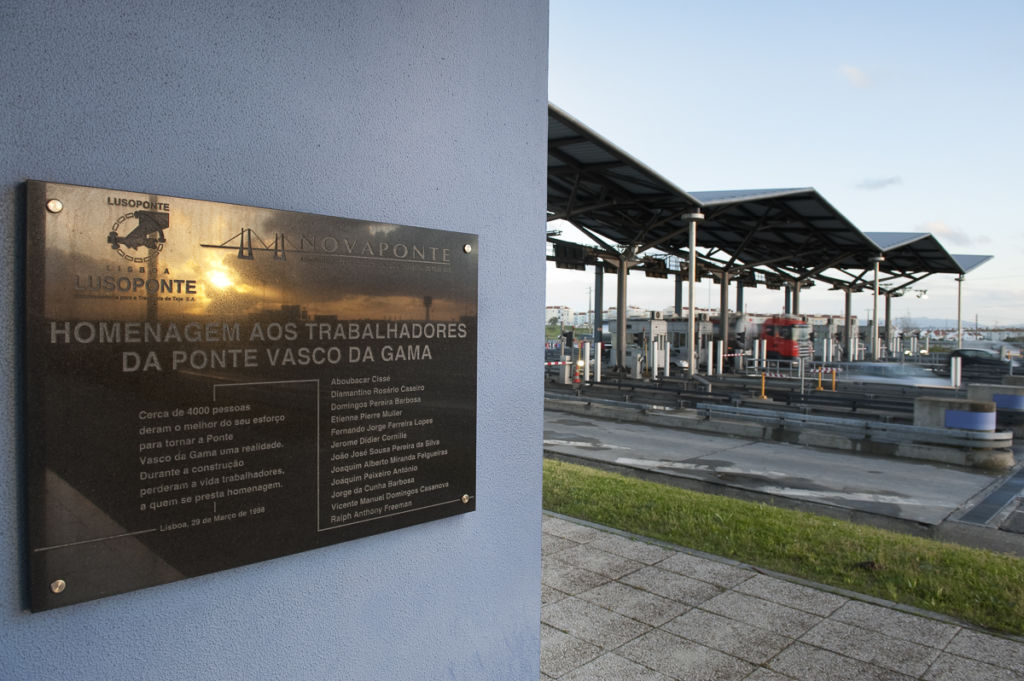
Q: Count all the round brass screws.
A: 4